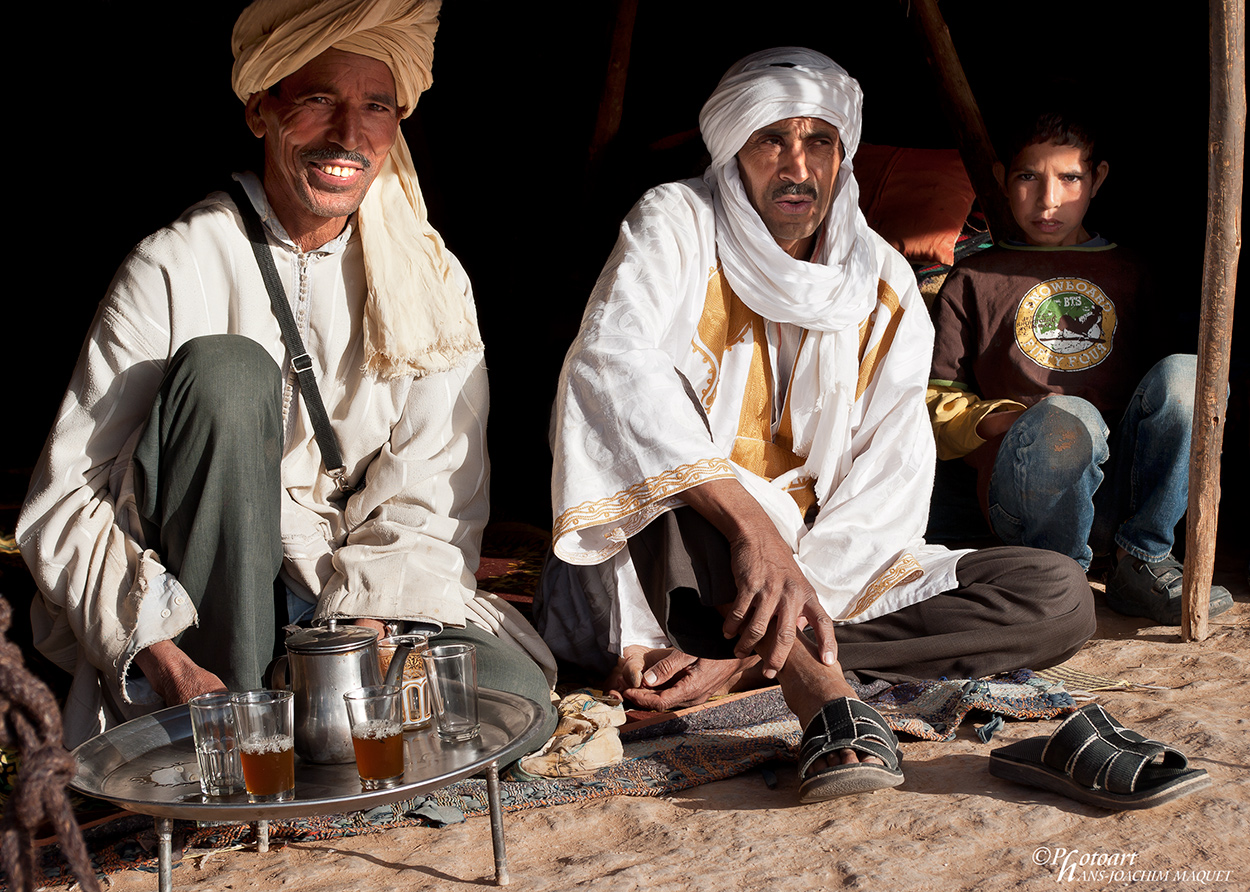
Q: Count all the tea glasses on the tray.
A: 5